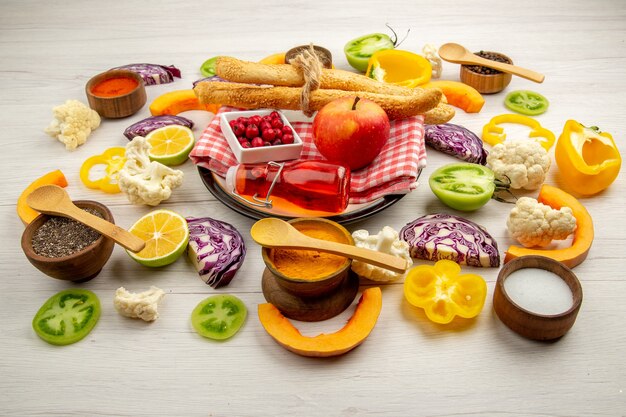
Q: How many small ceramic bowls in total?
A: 1